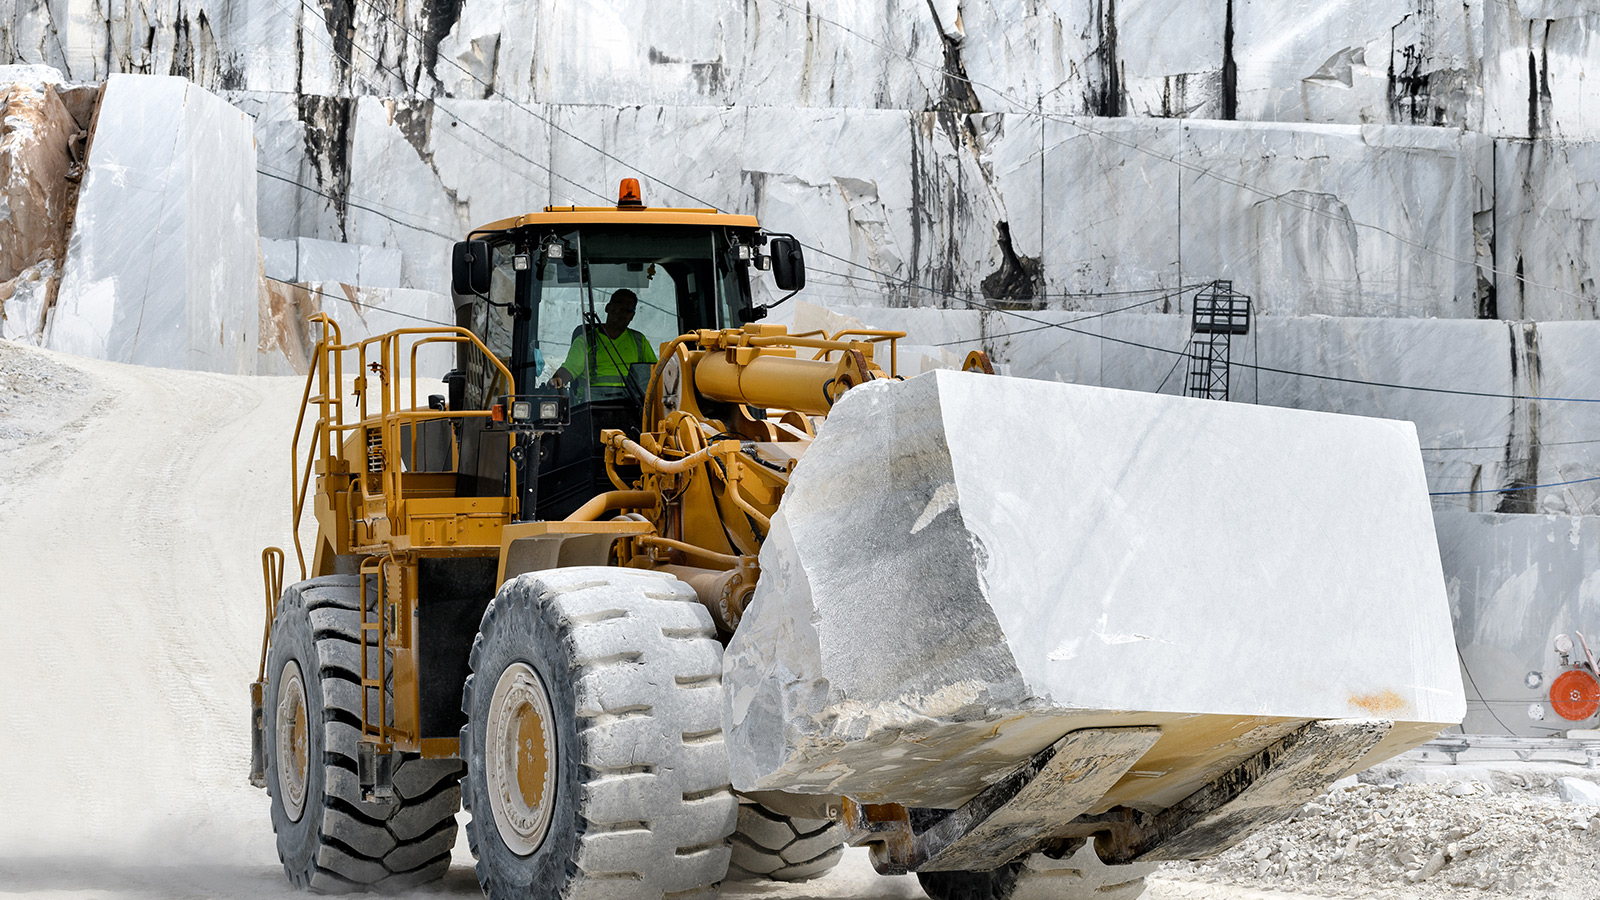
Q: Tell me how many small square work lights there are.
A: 6